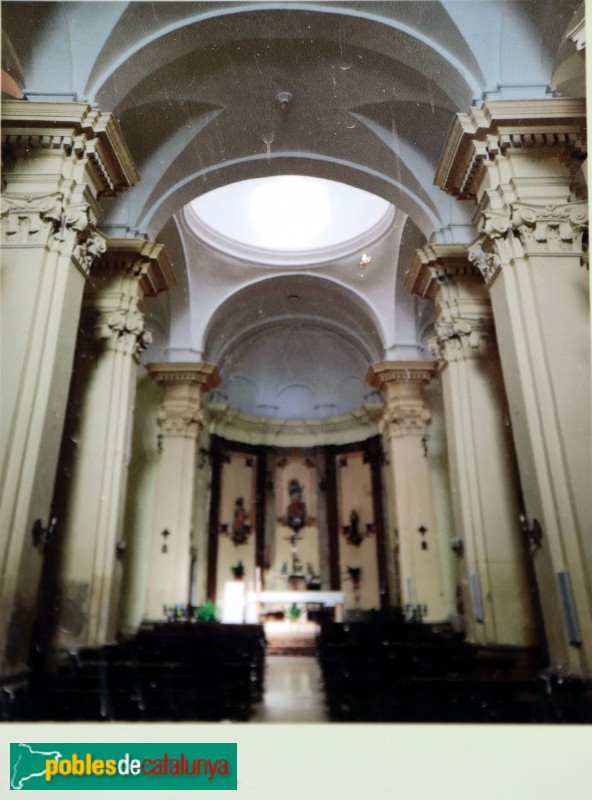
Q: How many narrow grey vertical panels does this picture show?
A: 2